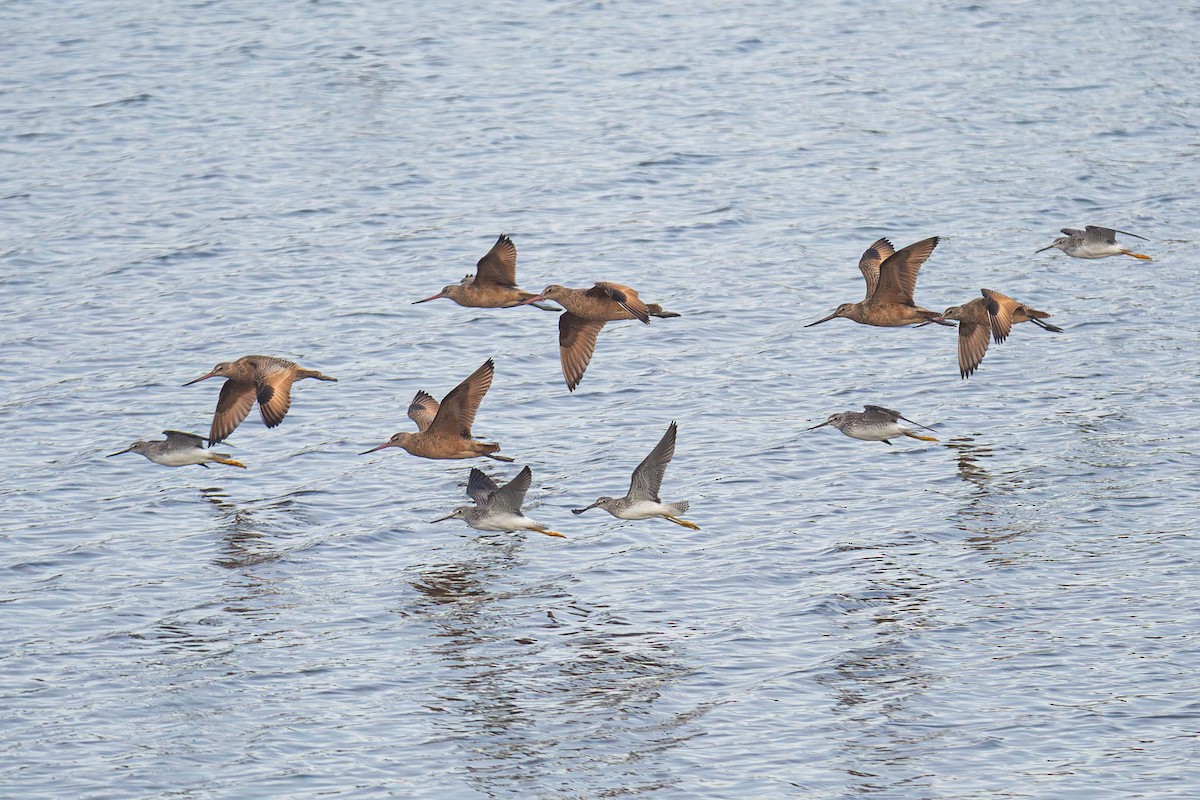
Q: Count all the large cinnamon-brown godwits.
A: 6